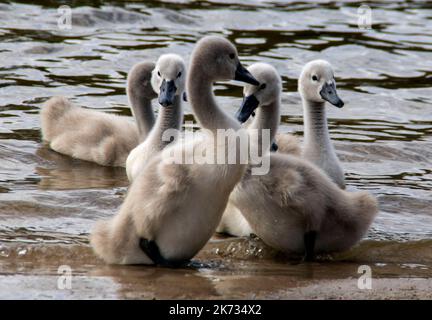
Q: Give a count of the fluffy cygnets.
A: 5